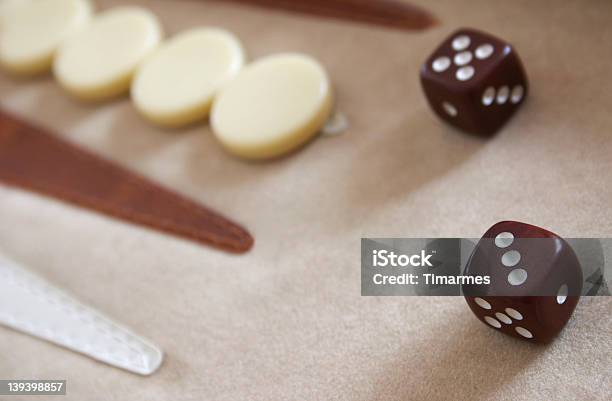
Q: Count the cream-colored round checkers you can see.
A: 4